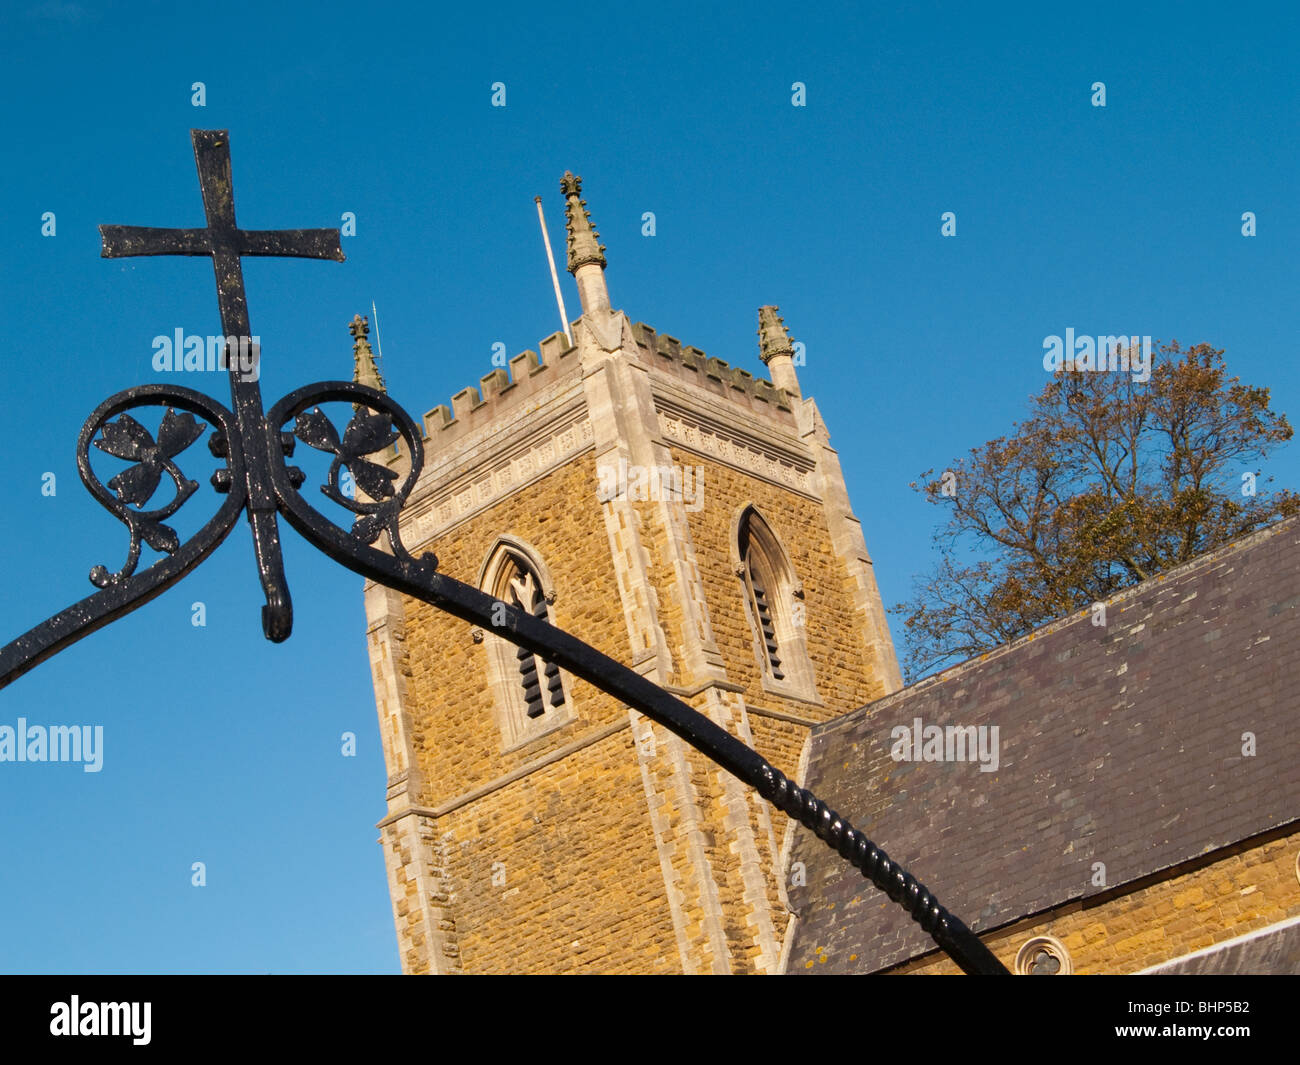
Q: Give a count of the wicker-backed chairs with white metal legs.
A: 0